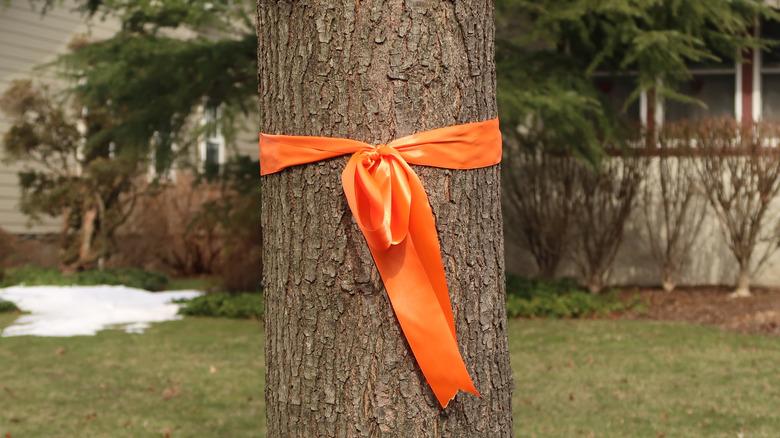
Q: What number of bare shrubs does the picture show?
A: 4